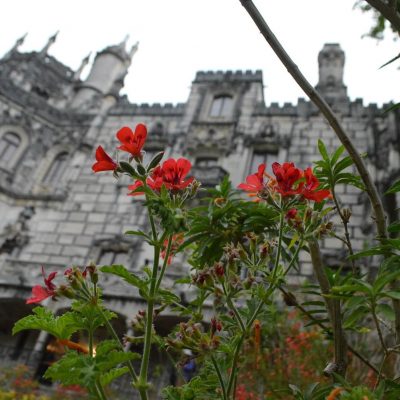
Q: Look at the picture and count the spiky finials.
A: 5